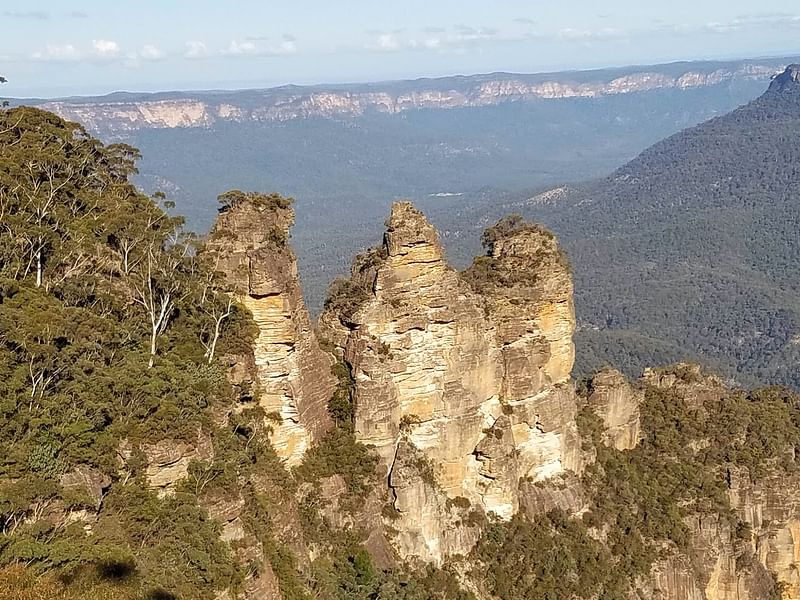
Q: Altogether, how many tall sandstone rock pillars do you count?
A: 3